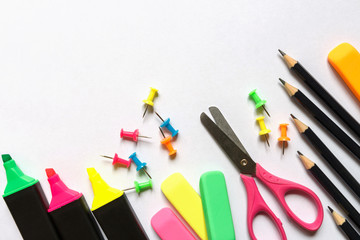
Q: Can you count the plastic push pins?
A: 10